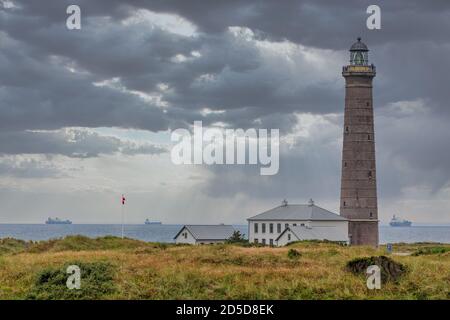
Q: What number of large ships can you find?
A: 3